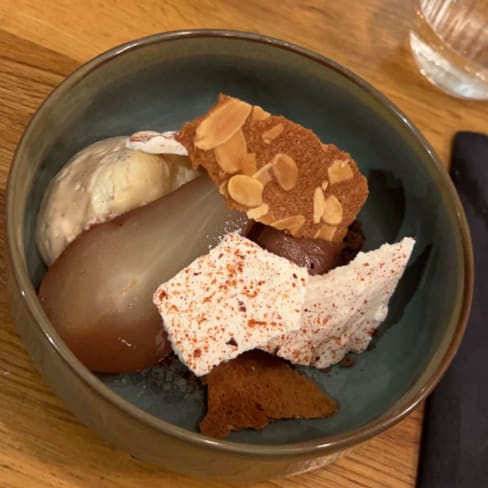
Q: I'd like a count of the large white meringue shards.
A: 2